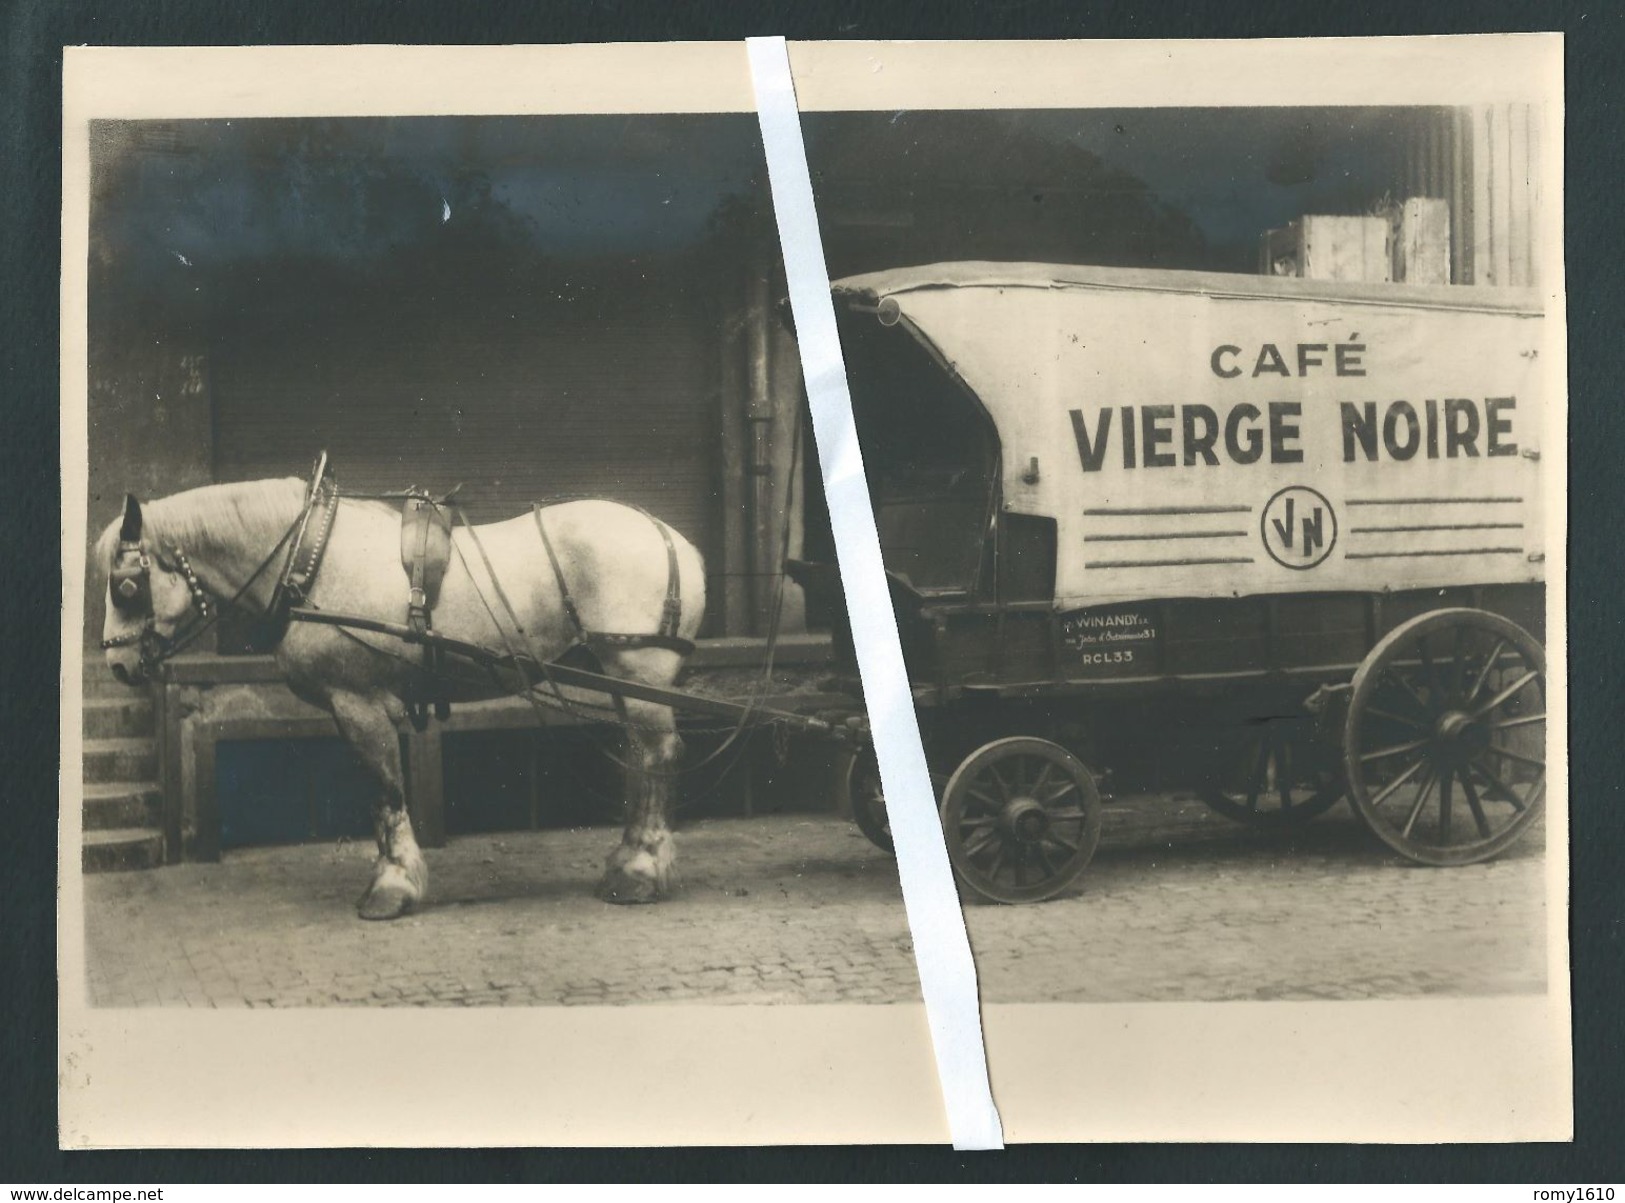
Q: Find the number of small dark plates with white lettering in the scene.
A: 1